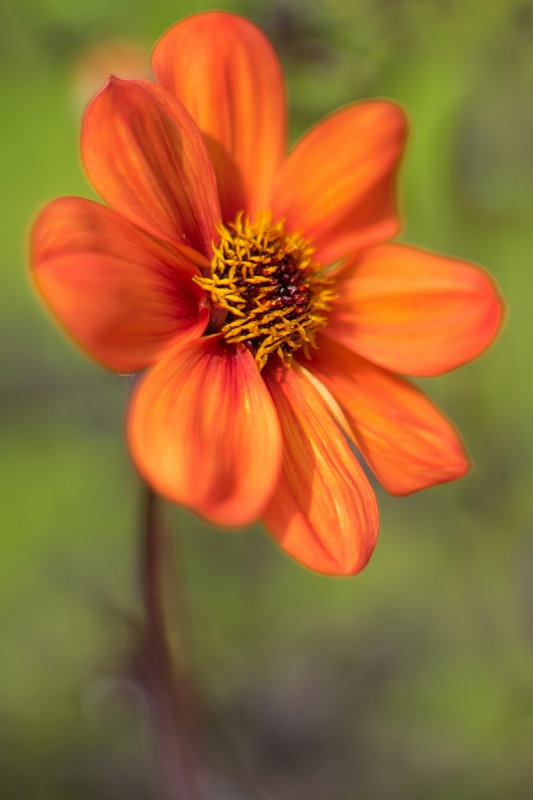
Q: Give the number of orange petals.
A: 8